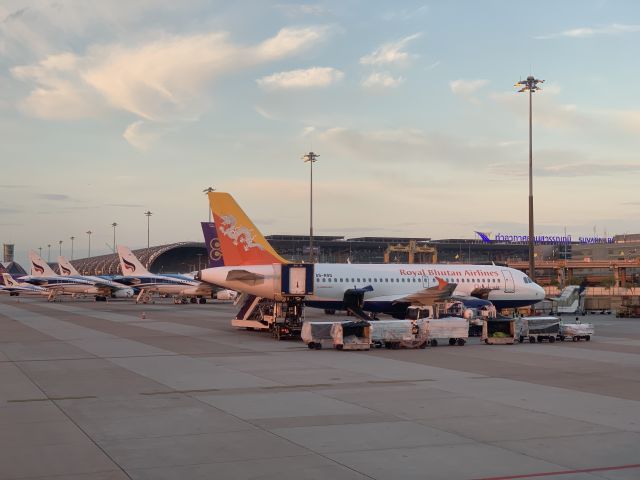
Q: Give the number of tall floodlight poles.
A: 10